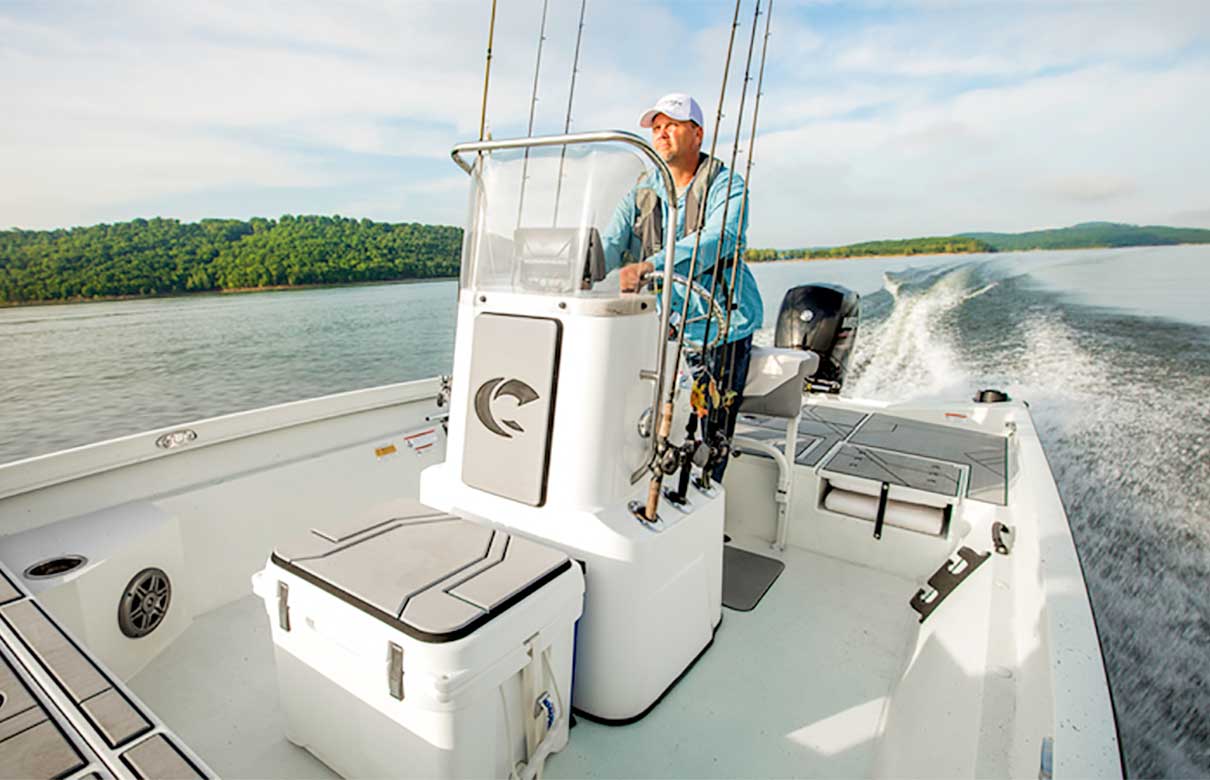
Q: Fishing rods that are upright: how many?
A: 6